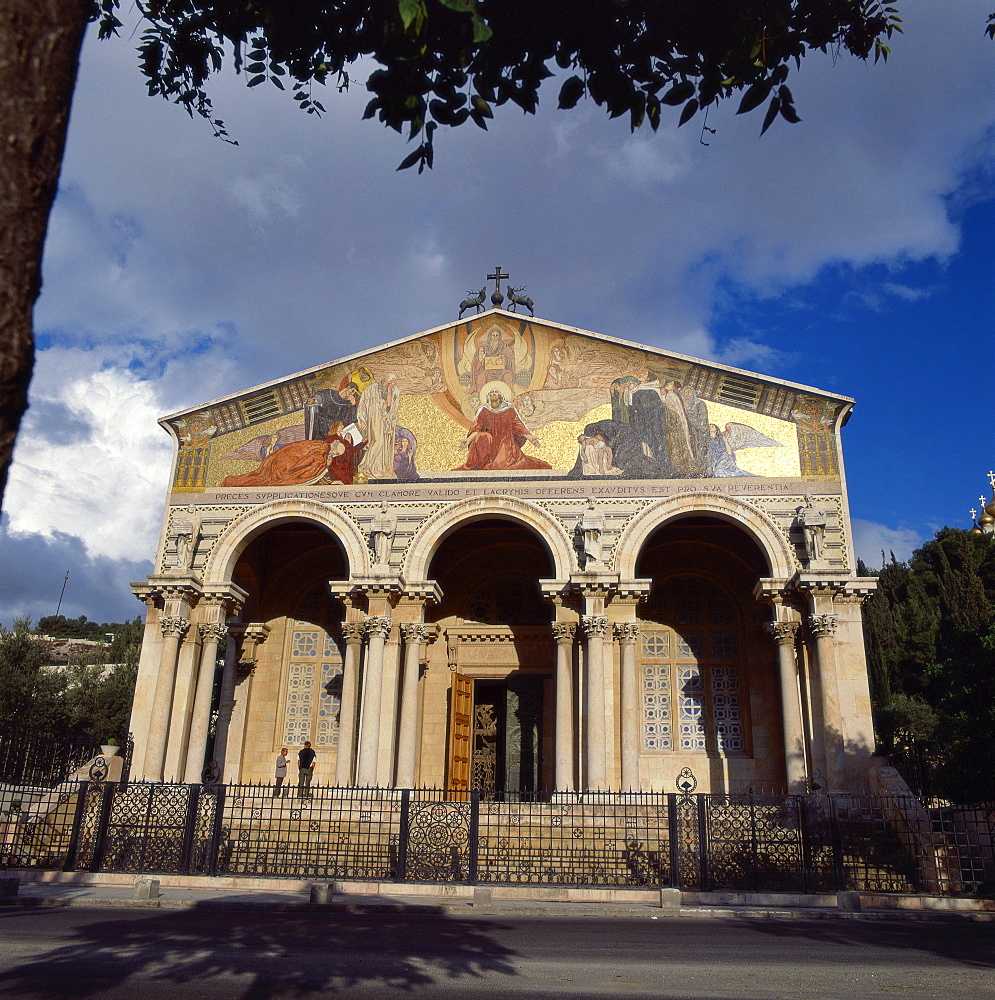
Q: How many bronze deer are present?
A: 2